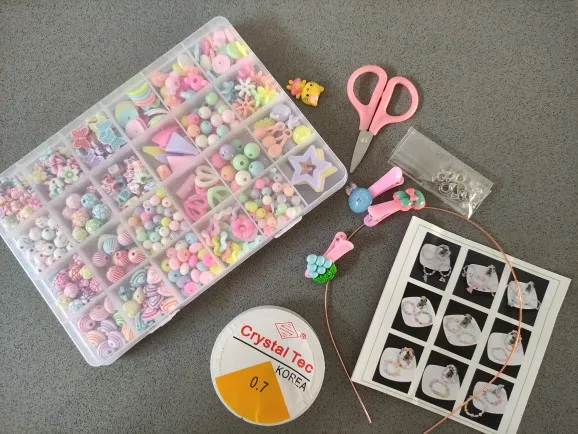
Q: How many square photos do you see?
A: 9